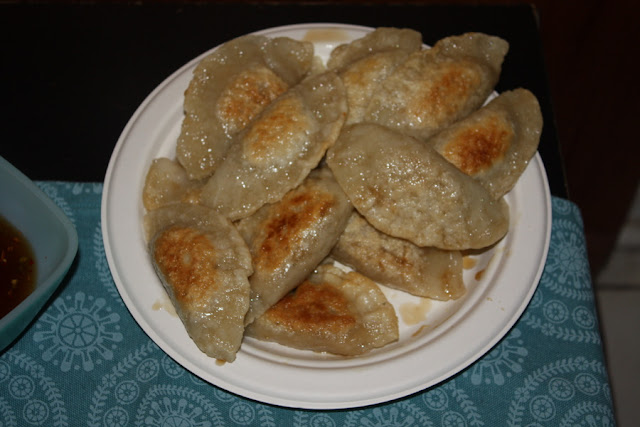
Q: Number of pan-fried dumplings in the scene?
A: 11